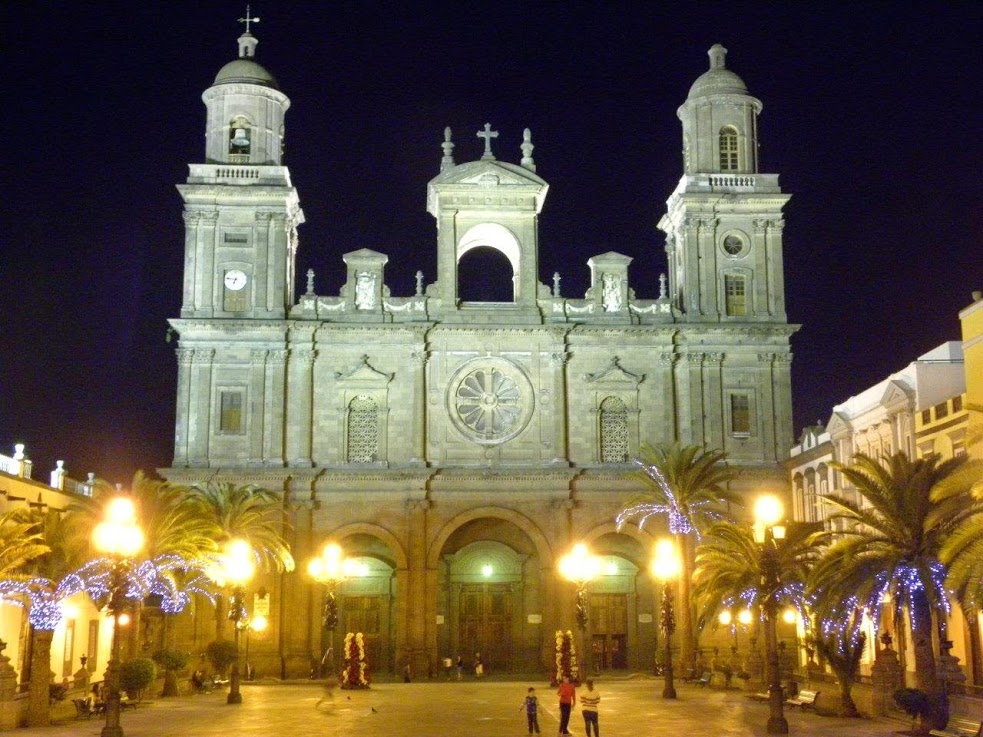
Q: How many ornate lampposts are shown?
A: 6